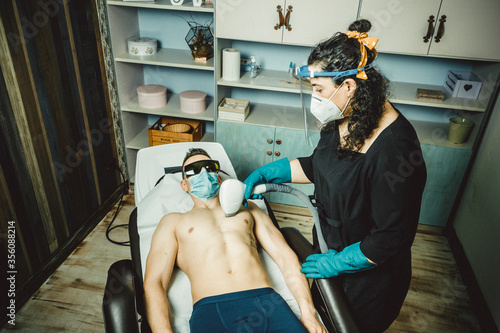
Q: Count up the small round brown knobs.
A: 4